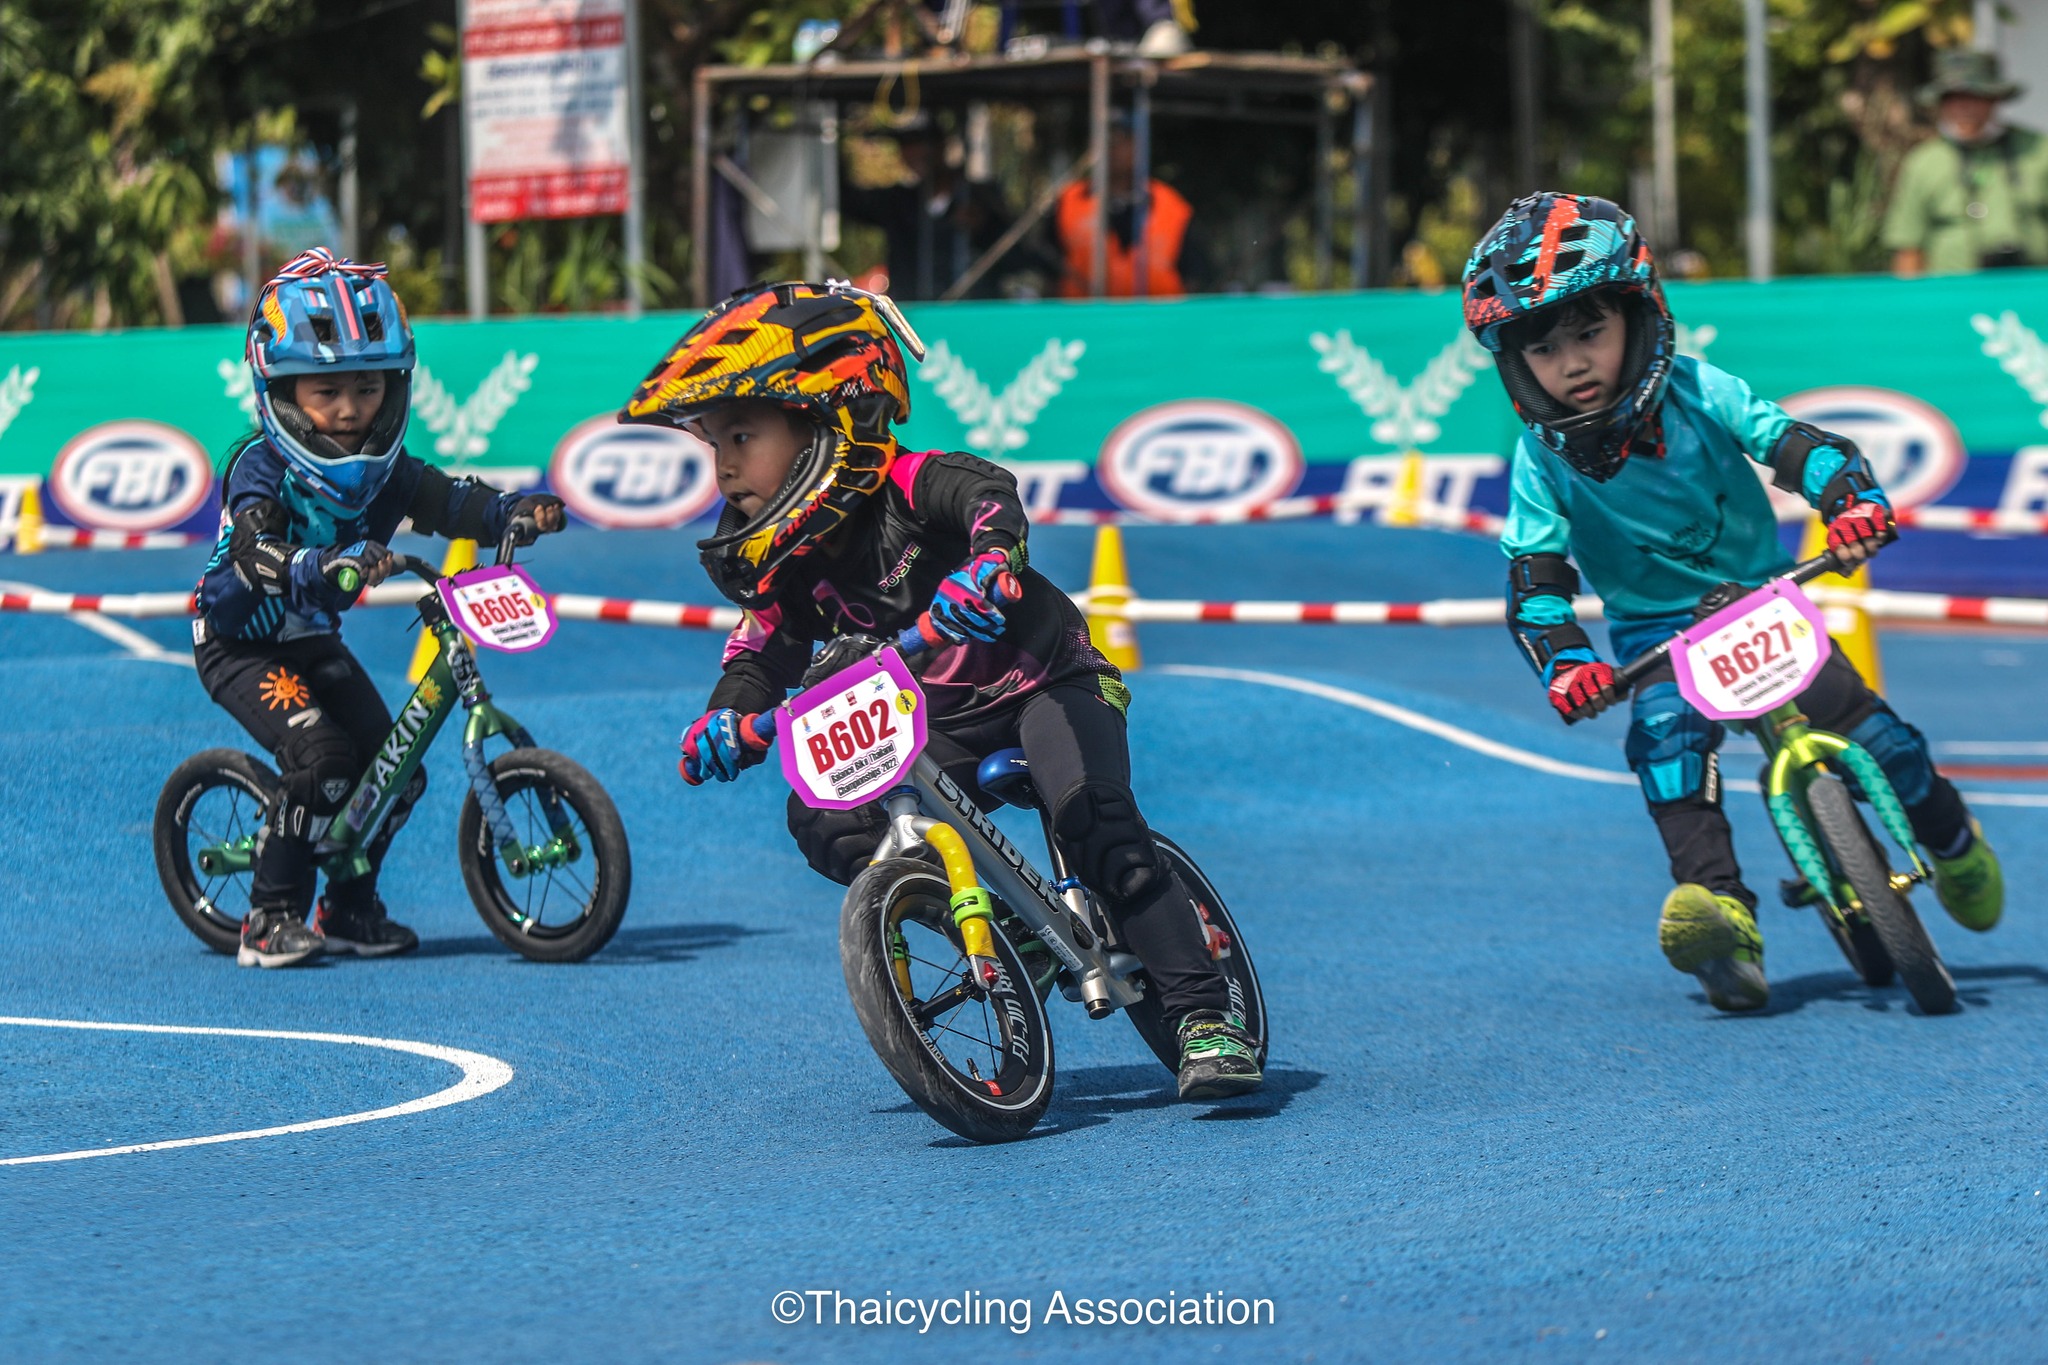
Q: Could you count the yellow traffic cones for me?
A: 5